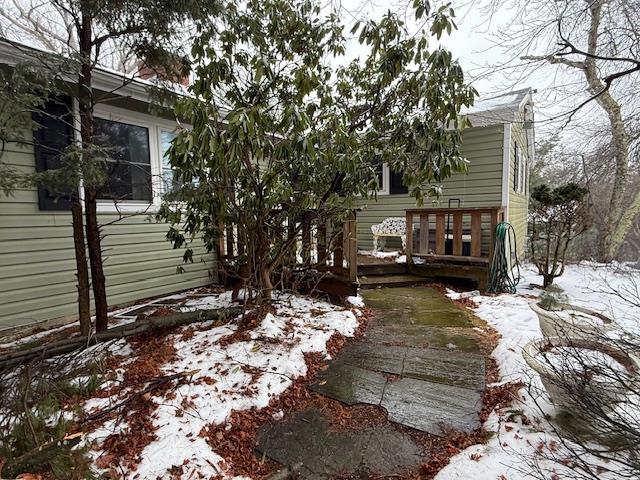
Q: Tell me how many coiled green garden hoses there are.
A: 1